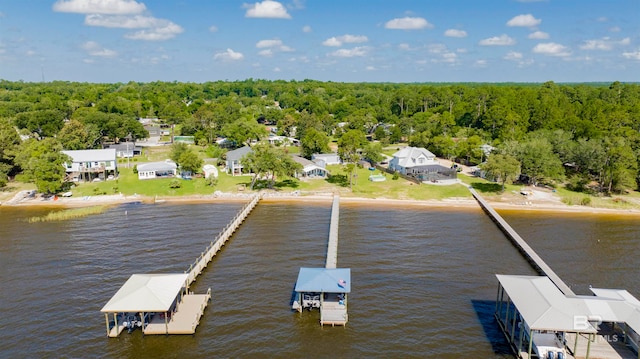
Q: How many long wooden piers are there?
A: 3